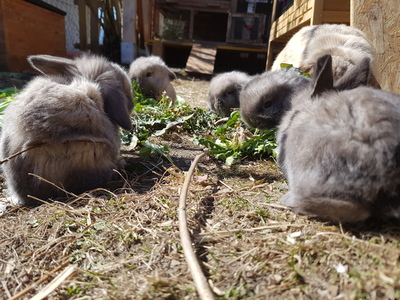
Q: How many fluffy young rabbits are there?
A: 5